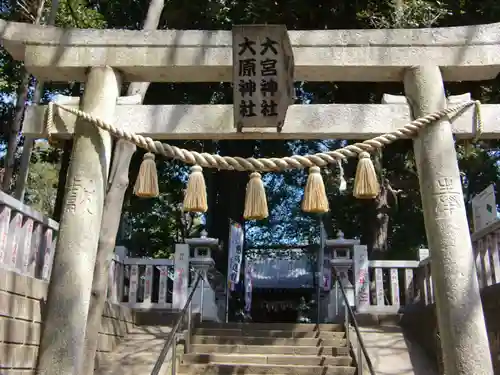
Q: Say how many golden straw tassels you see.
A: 5